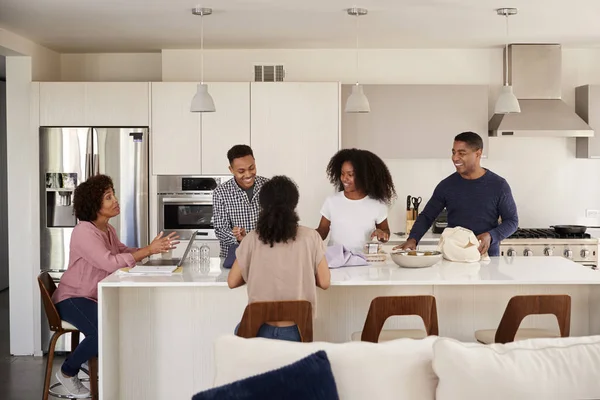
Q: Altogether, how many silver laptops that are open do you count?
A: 1